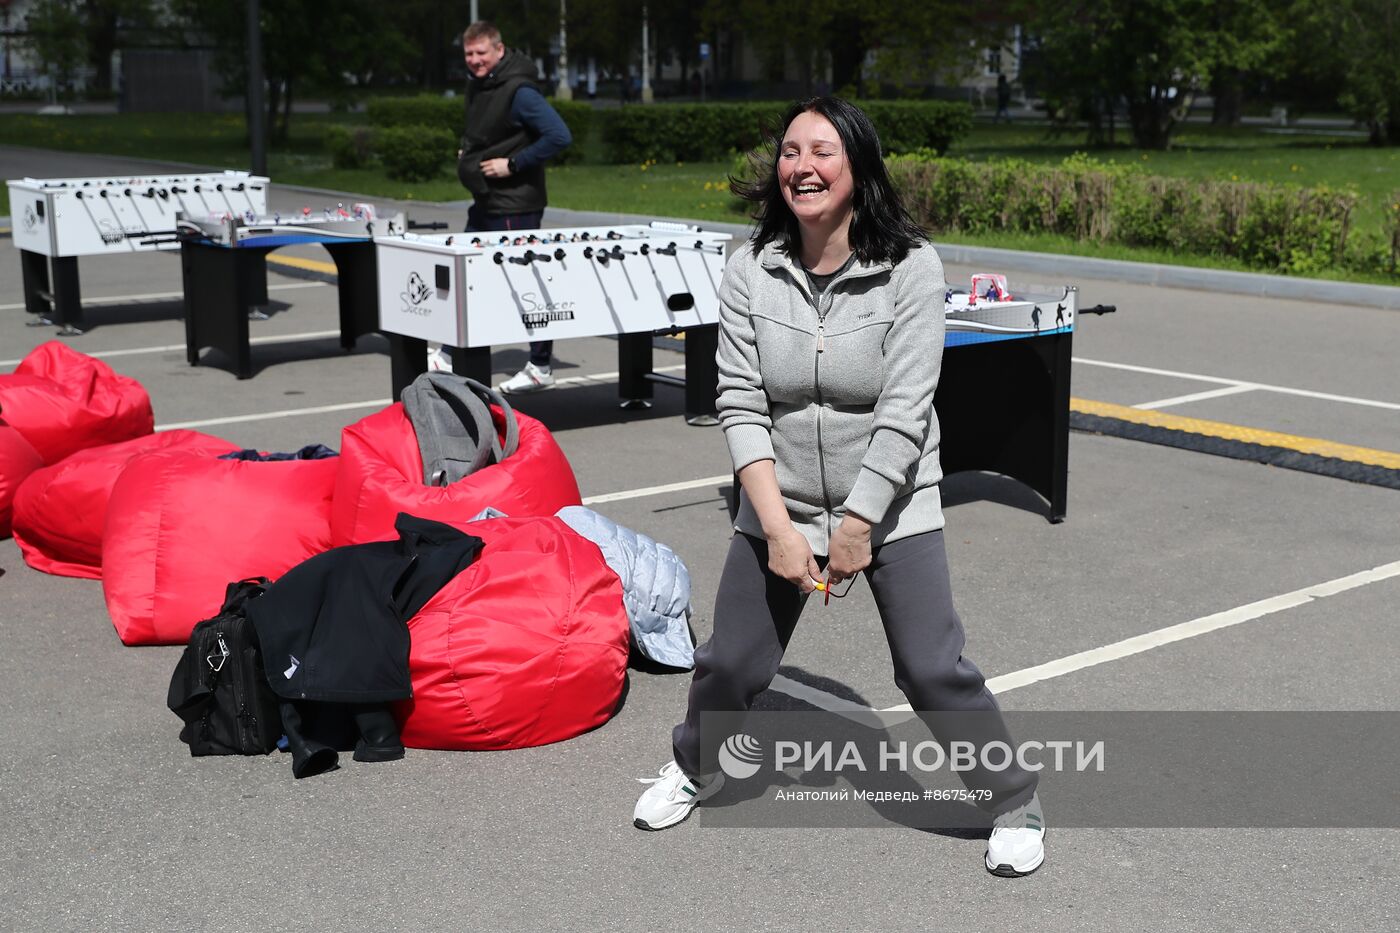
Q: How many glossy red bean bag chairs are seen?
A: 6